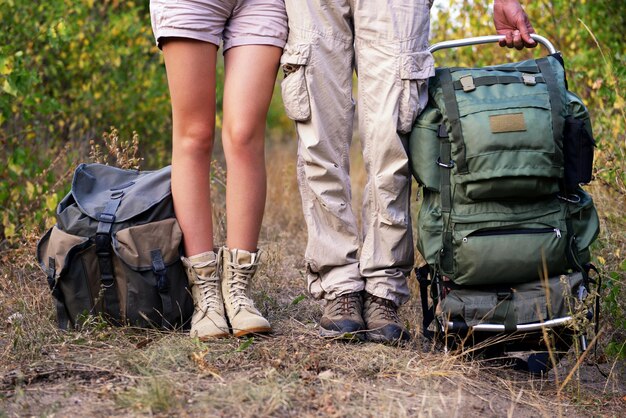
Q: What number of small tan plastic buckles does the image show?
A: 2